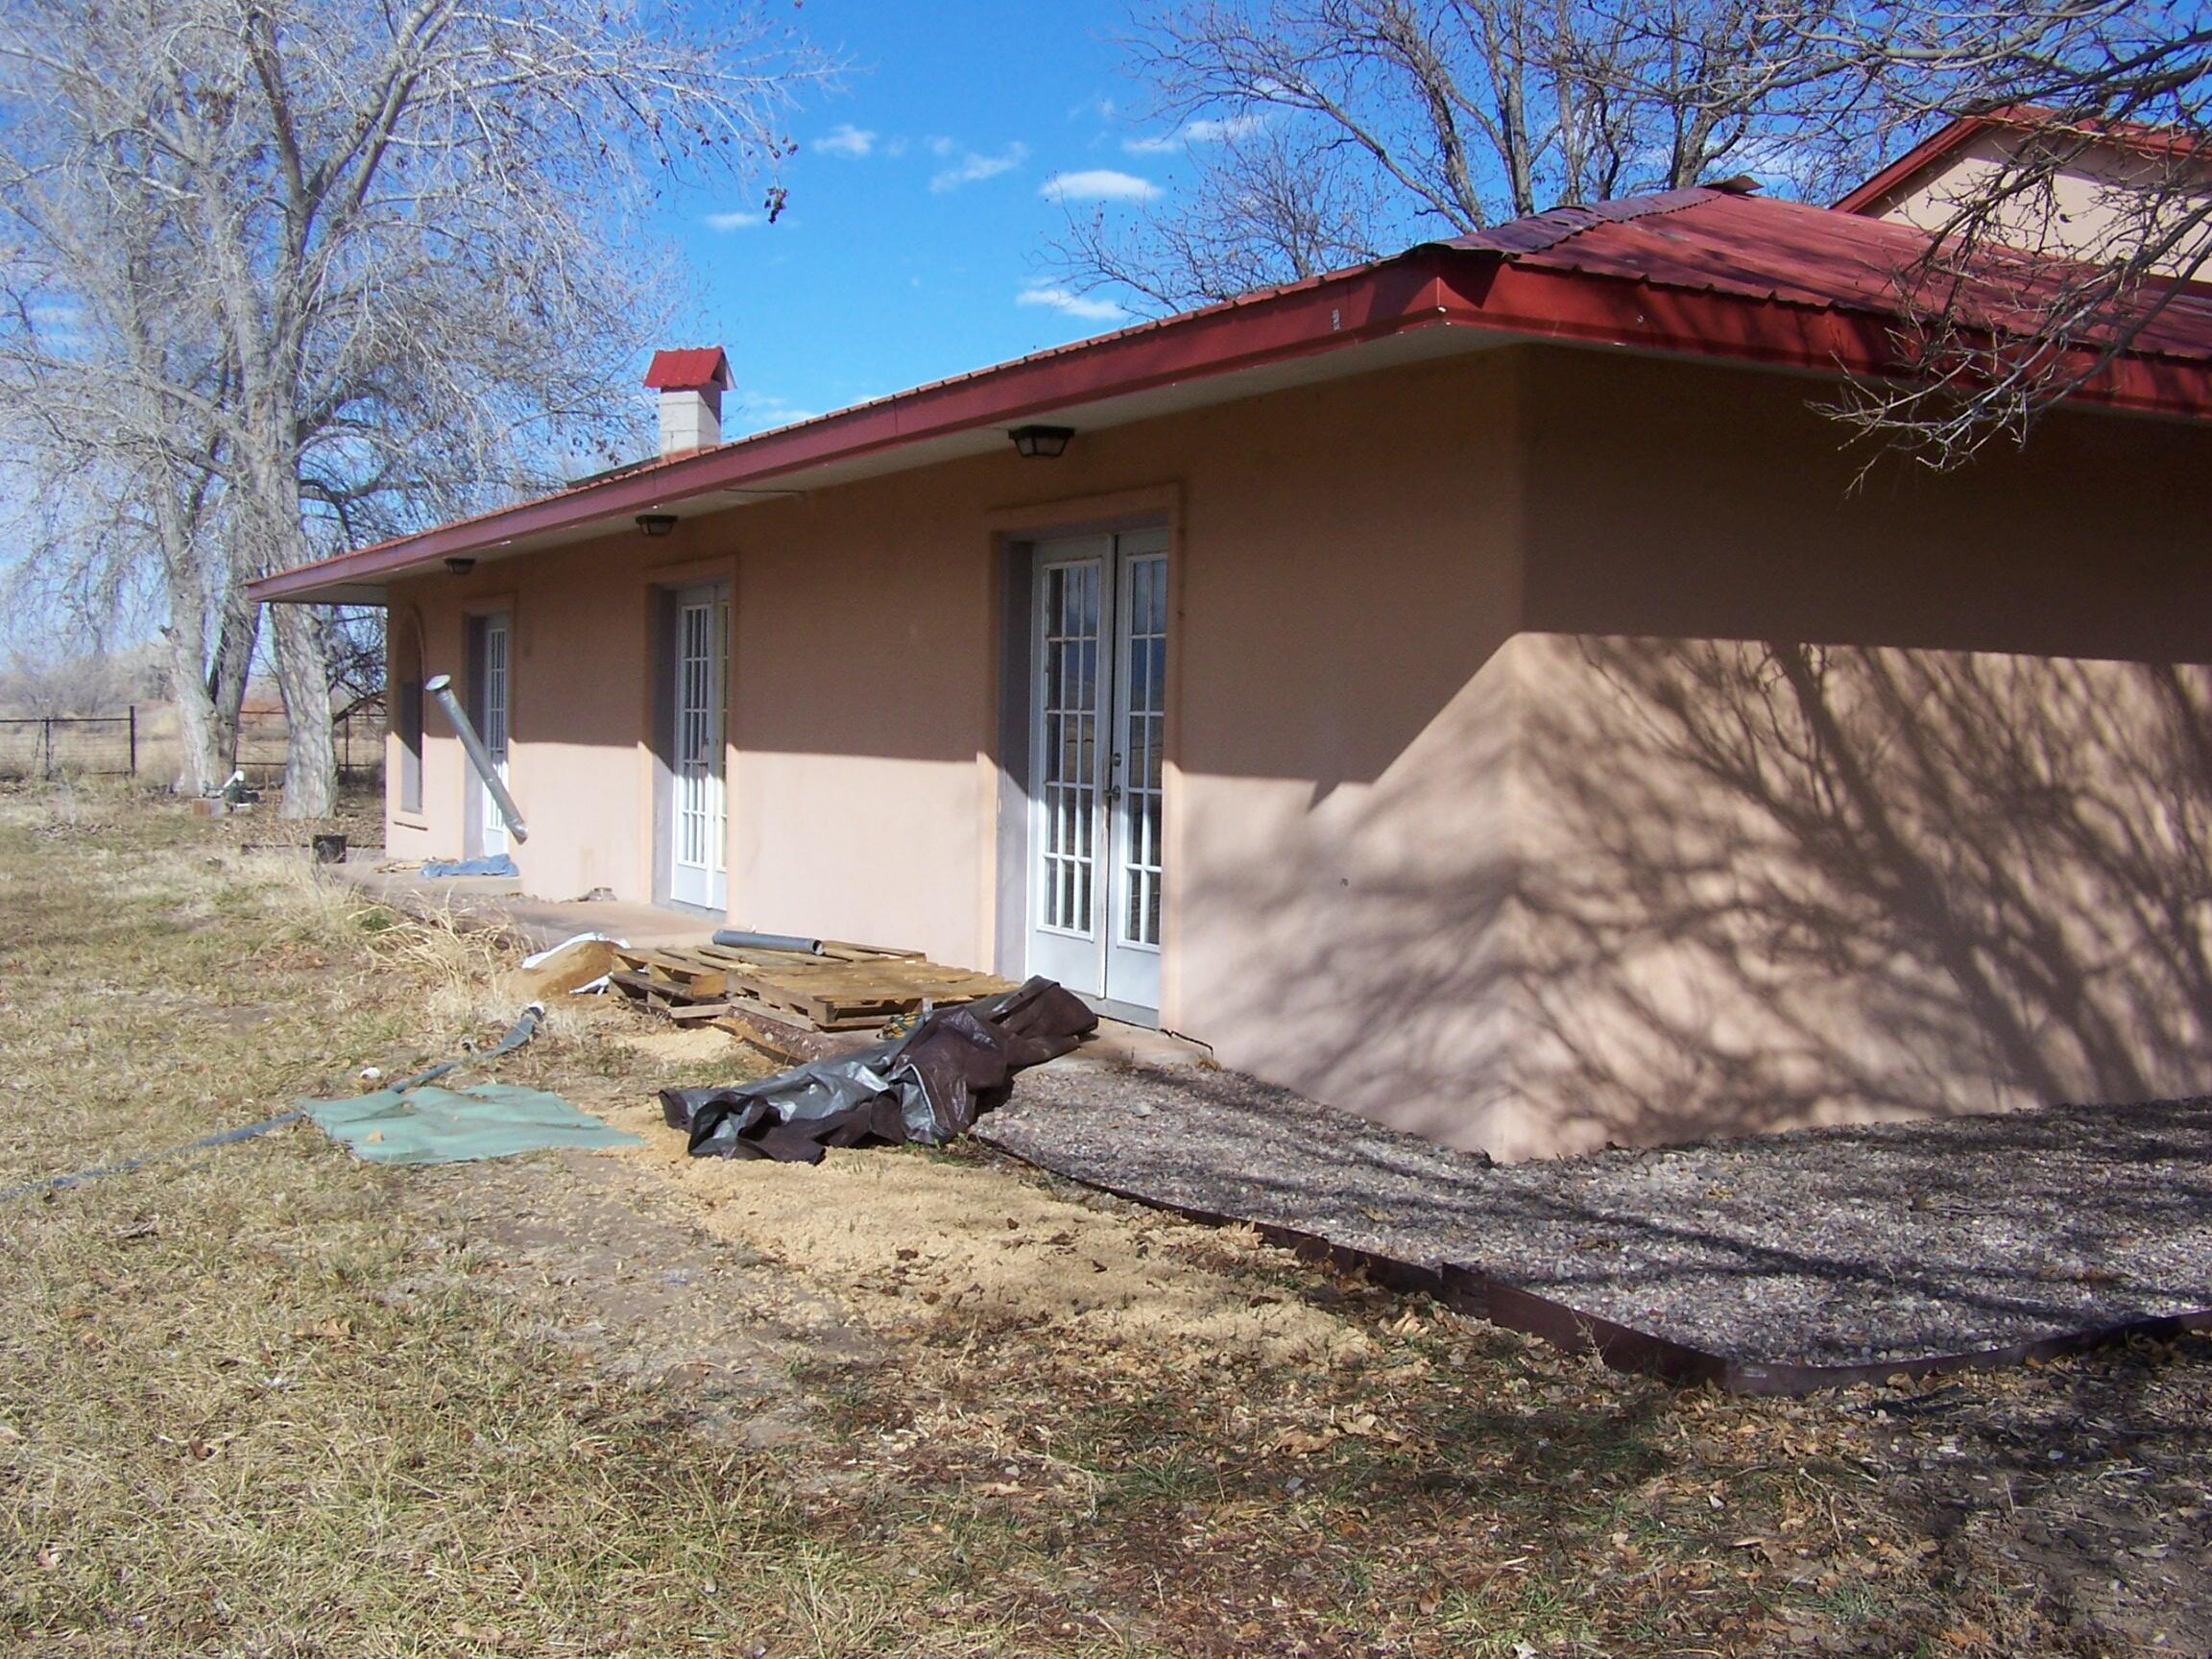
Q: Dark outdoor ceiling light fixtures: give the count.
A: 3